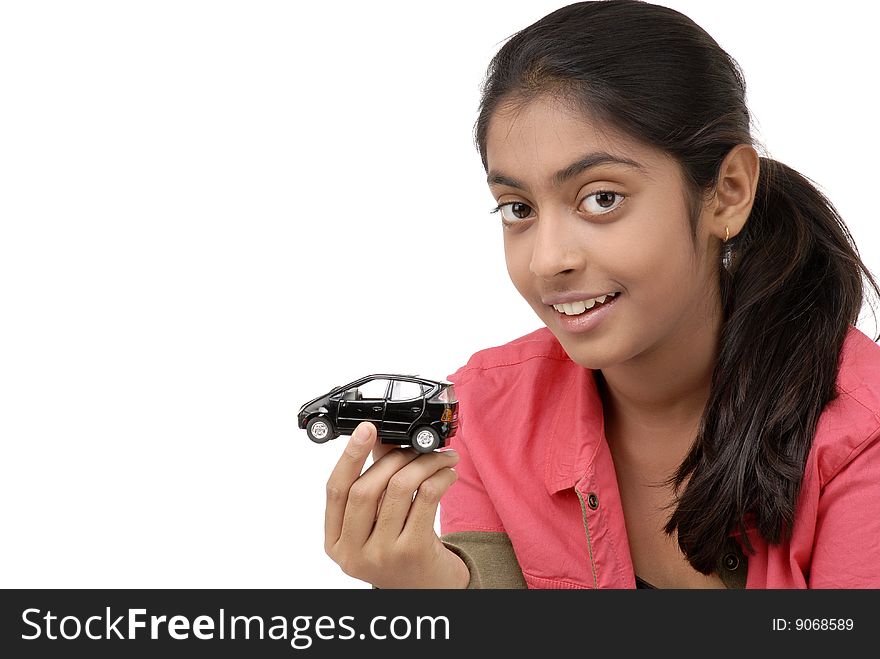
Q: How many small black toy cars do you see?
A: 1